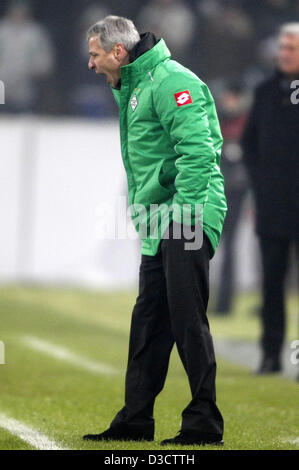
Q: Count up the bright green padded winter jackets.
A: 1